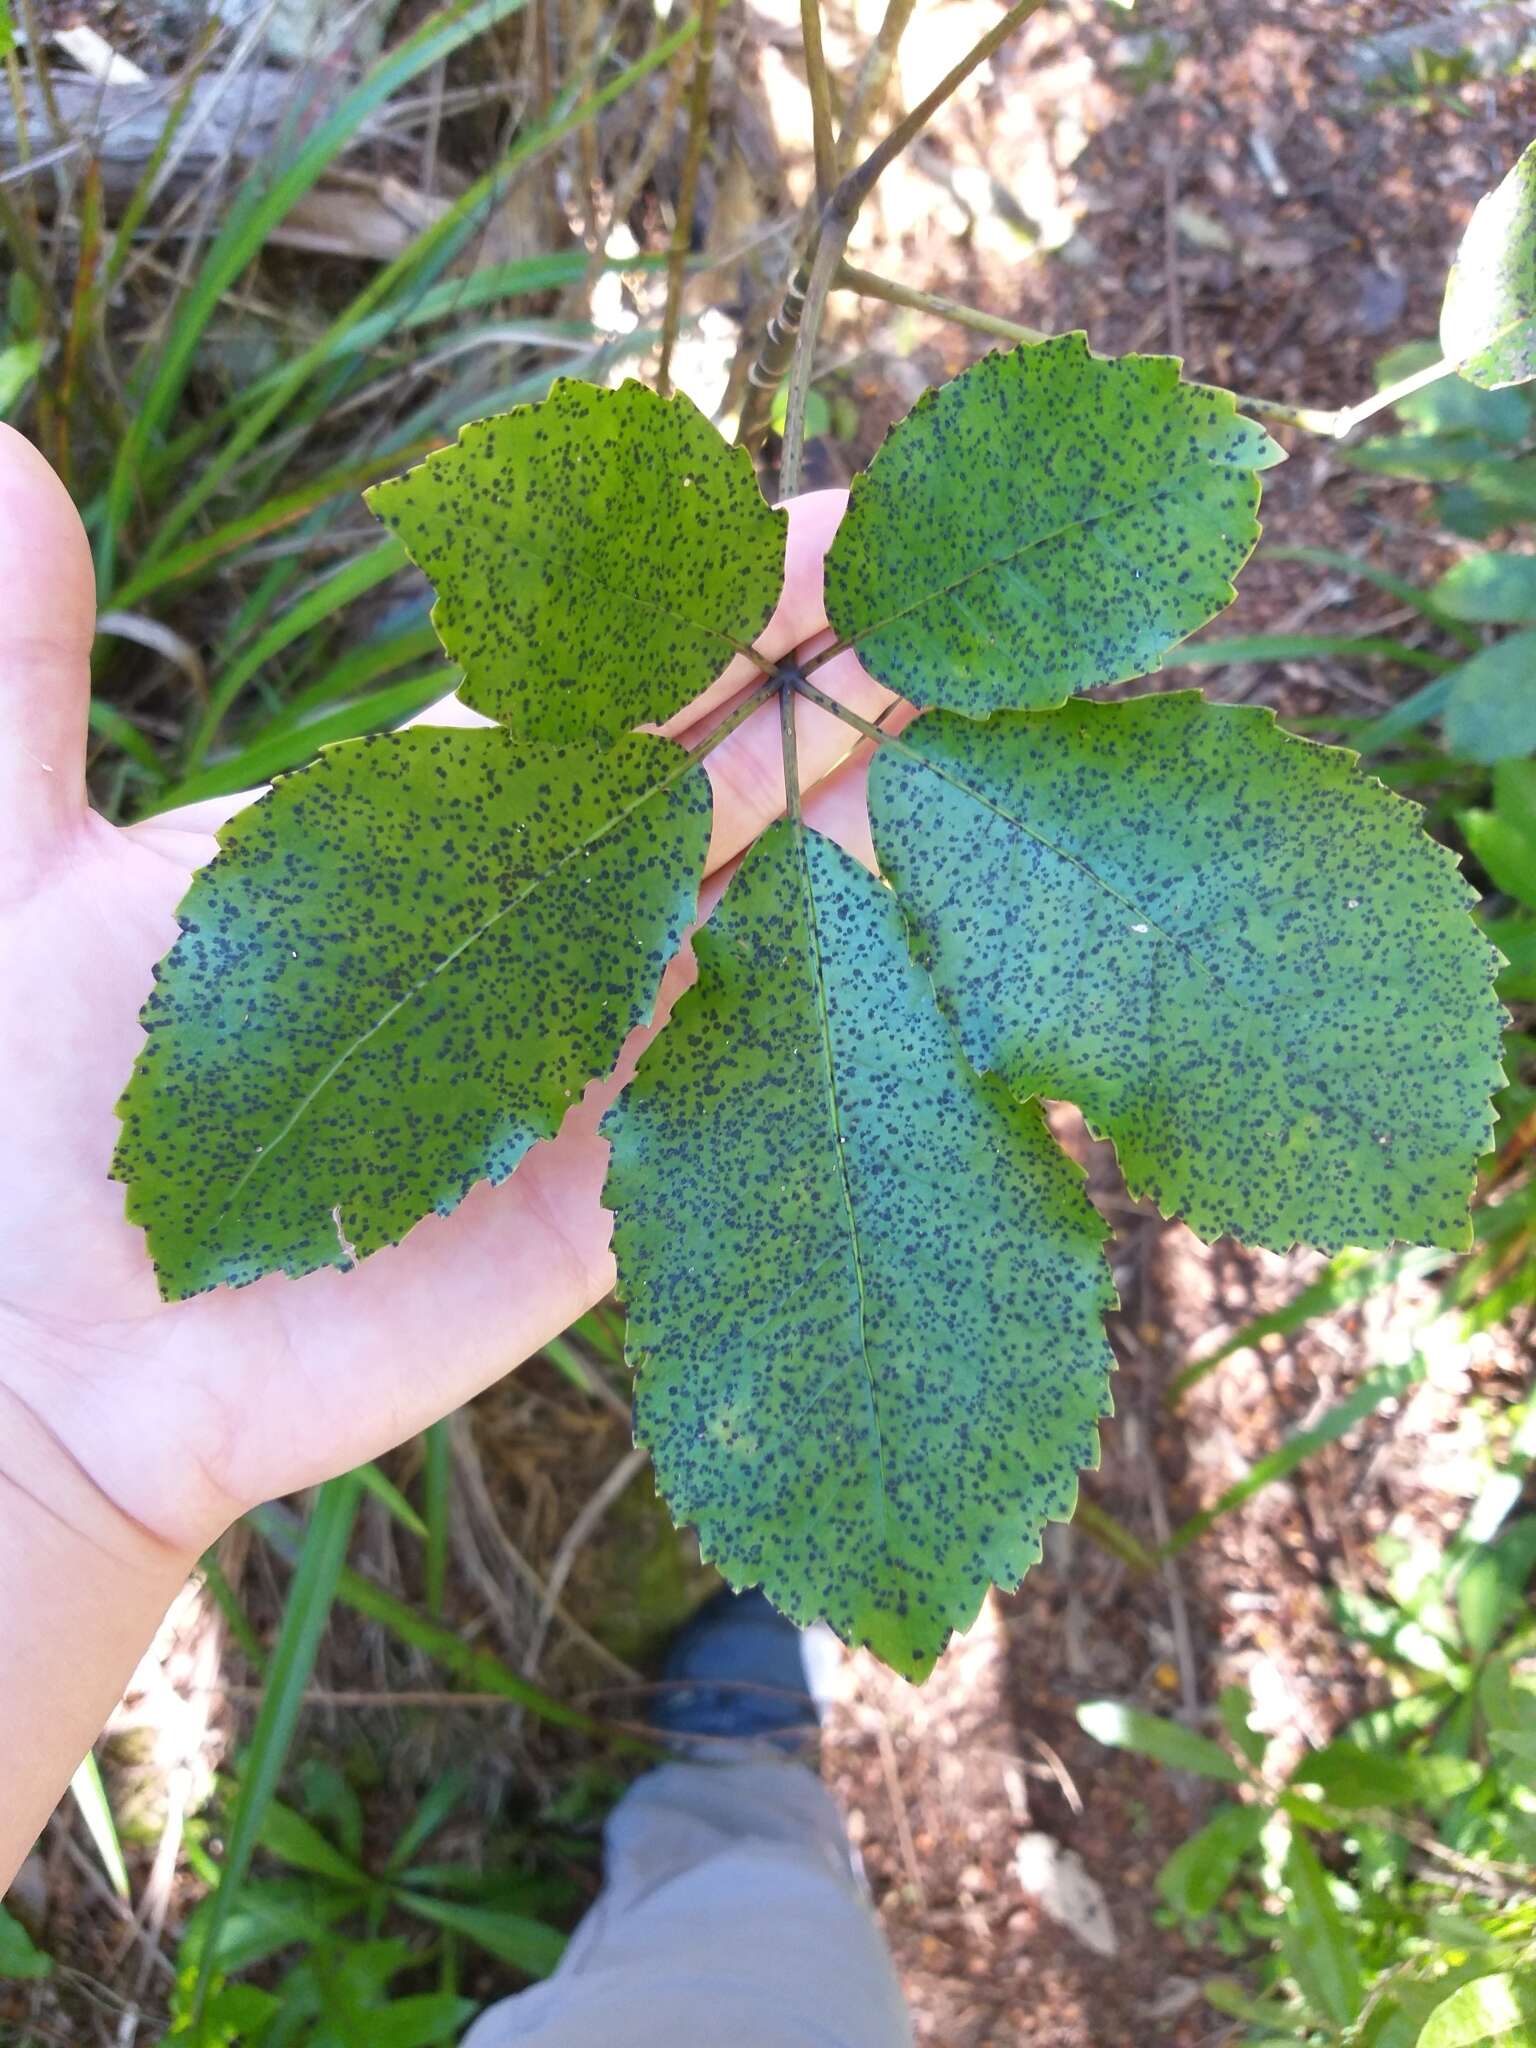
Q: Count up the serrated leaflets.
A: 5